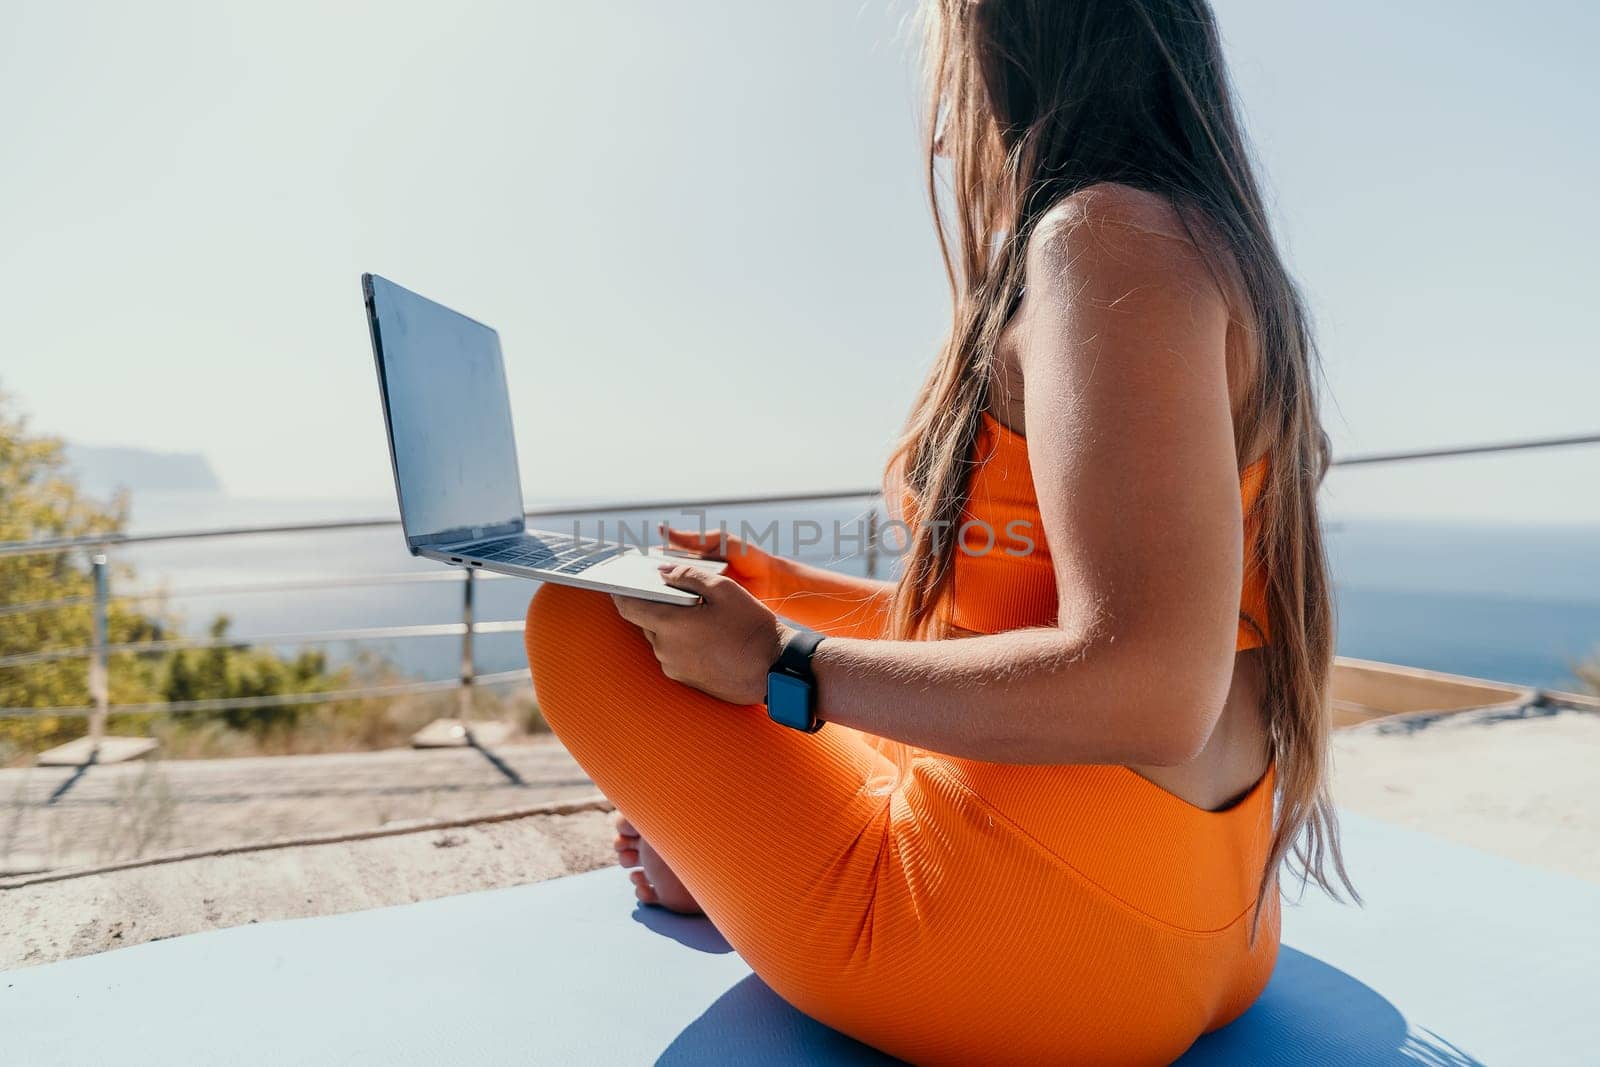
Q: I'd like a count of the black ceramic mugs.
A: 0